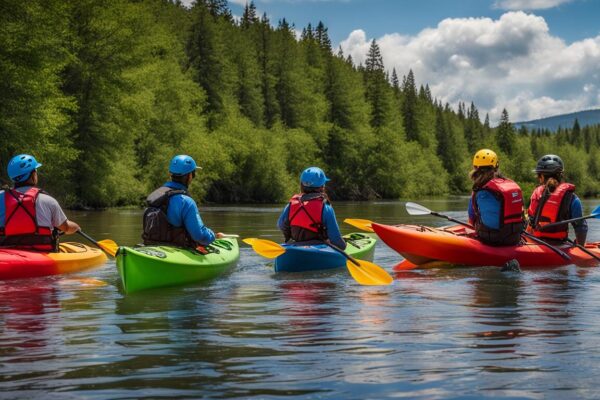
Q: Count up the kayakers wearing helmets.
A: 5